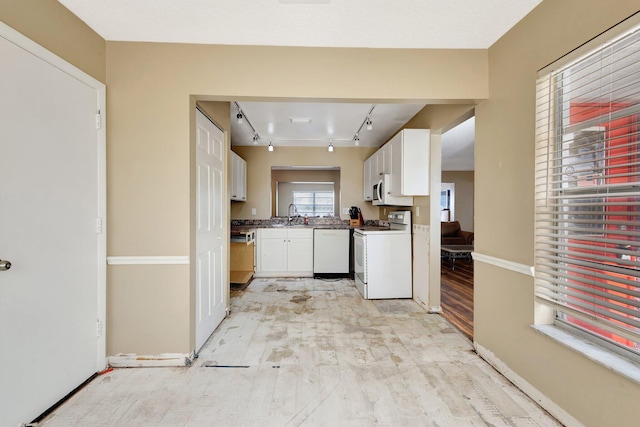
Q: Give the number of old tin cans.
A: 0